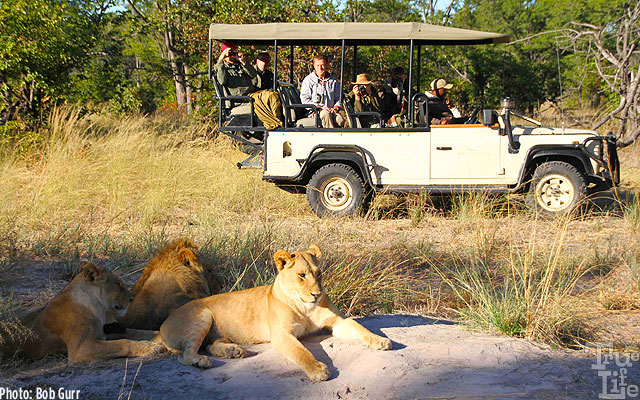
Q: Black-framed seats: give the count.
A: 3